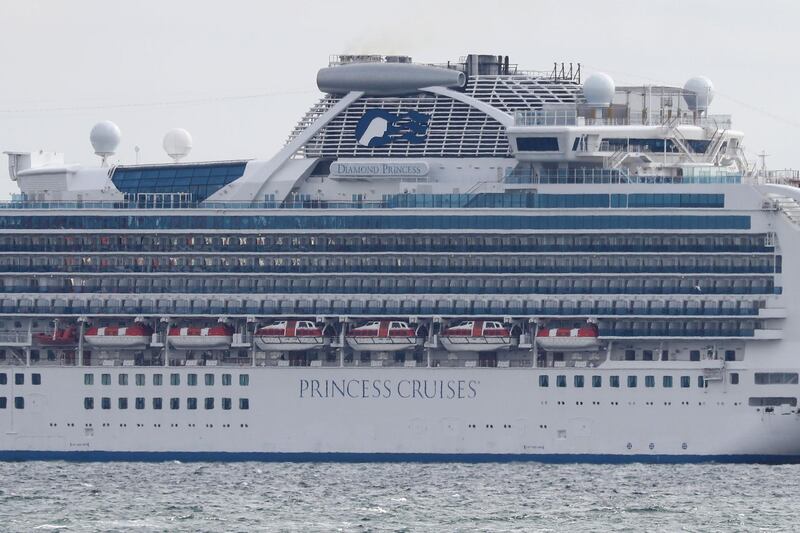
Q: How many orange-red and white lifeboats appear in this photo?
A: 6